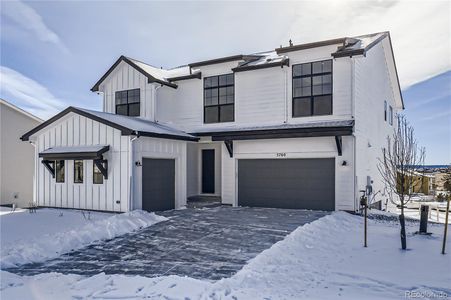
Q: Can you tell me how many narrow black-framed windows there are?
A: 3